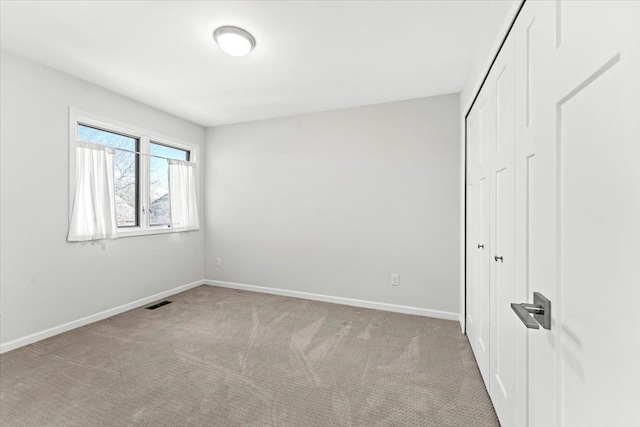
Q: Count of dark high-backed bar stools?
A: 0